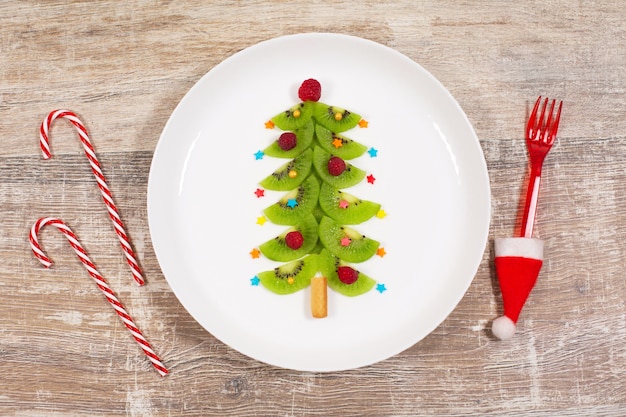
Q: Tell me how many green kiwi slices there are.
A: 12